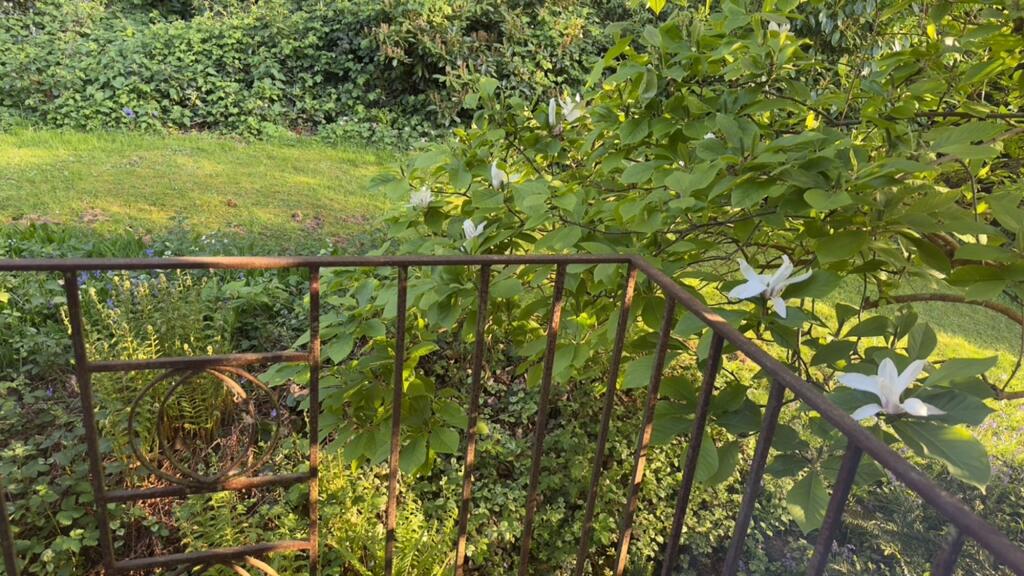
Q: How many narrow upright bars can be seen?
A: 12